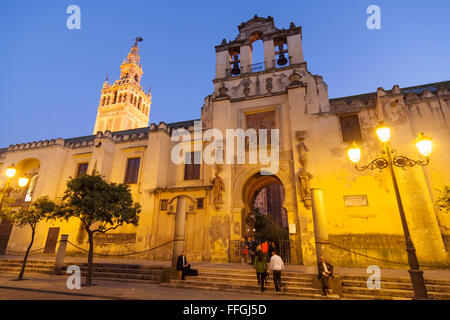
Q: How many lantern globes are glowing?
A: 5